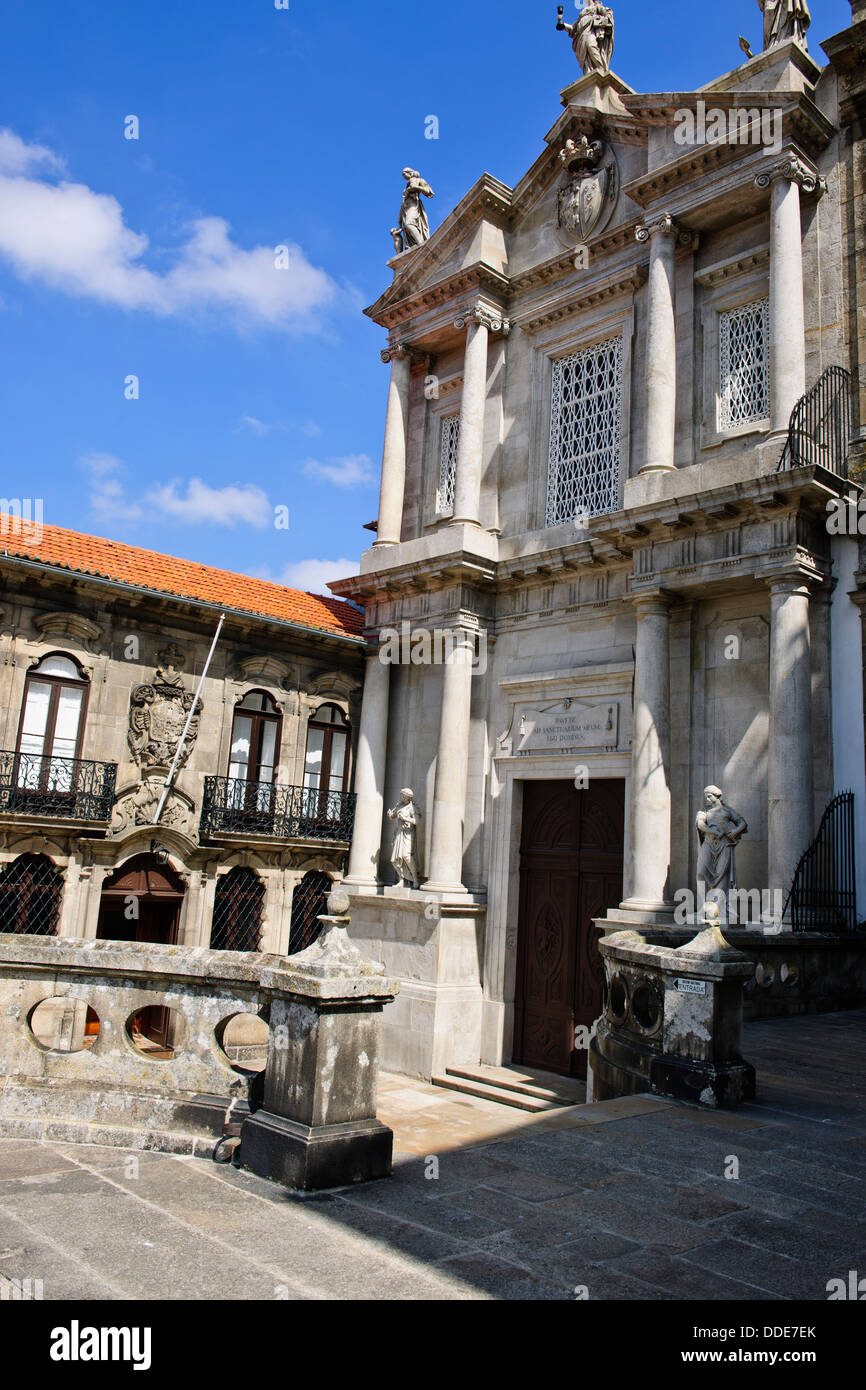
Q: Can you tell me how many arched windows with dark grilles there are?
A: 3